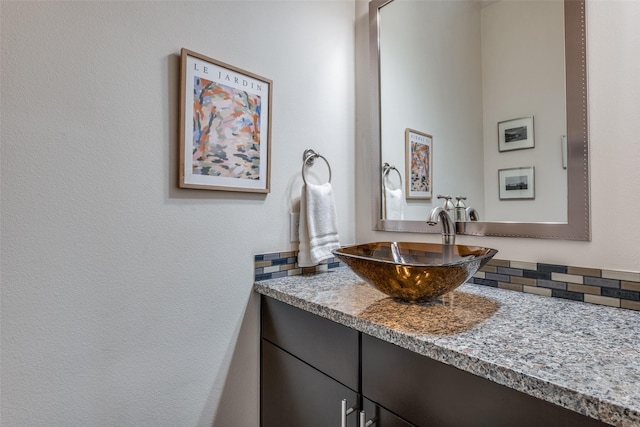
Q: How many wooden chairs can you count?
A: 0